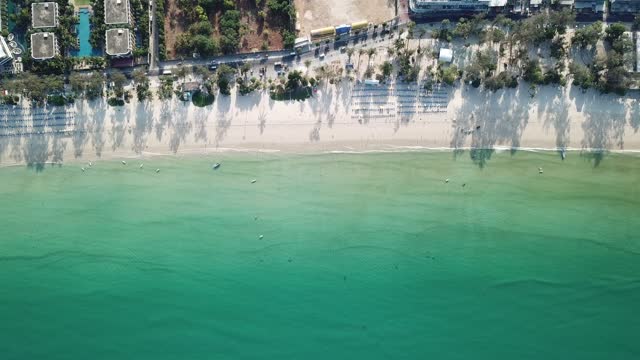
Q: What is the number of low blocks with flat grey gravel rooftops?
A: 4